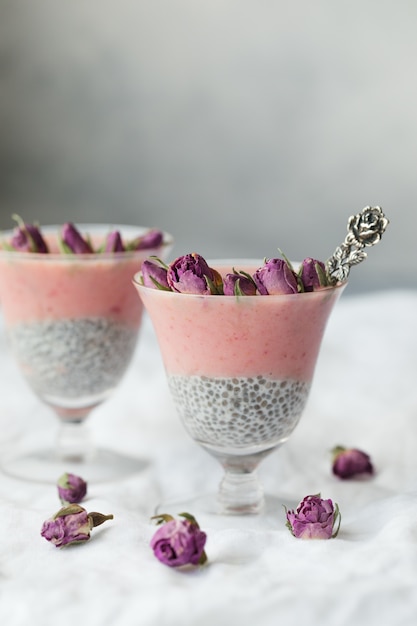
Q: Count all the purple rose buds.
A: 14